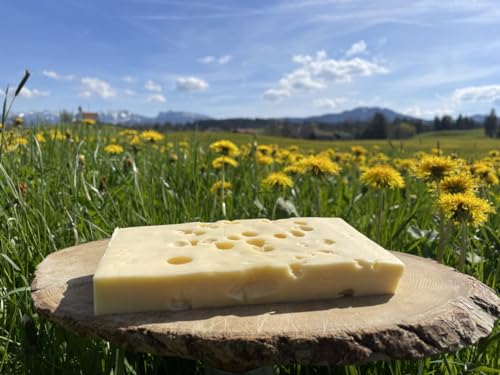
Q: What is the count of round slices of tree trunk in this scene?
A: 1